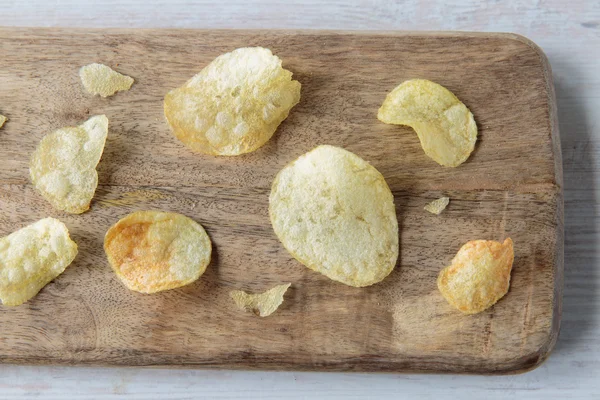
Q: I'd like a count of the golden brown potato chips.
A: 2